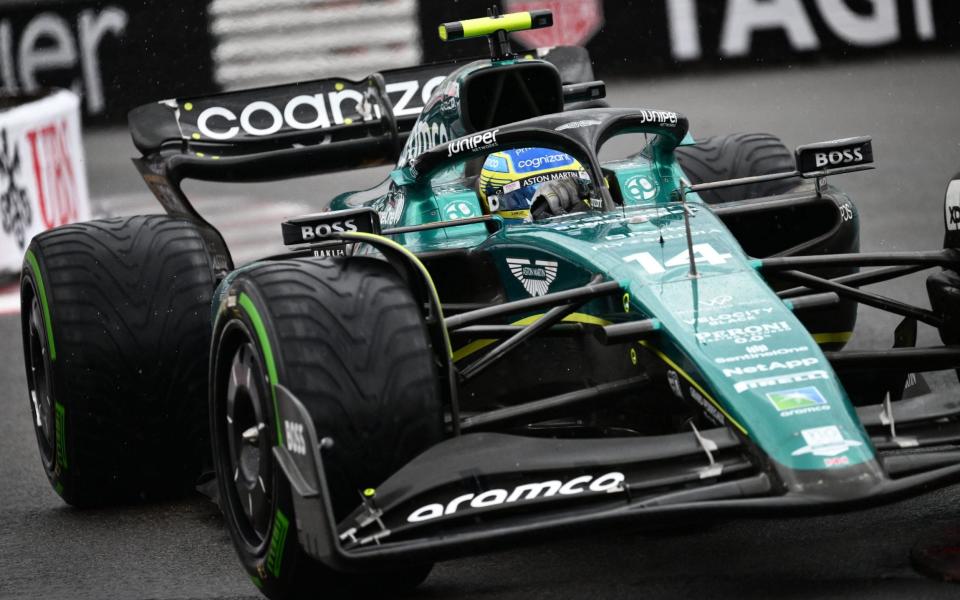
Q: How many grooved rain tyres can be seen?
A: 3